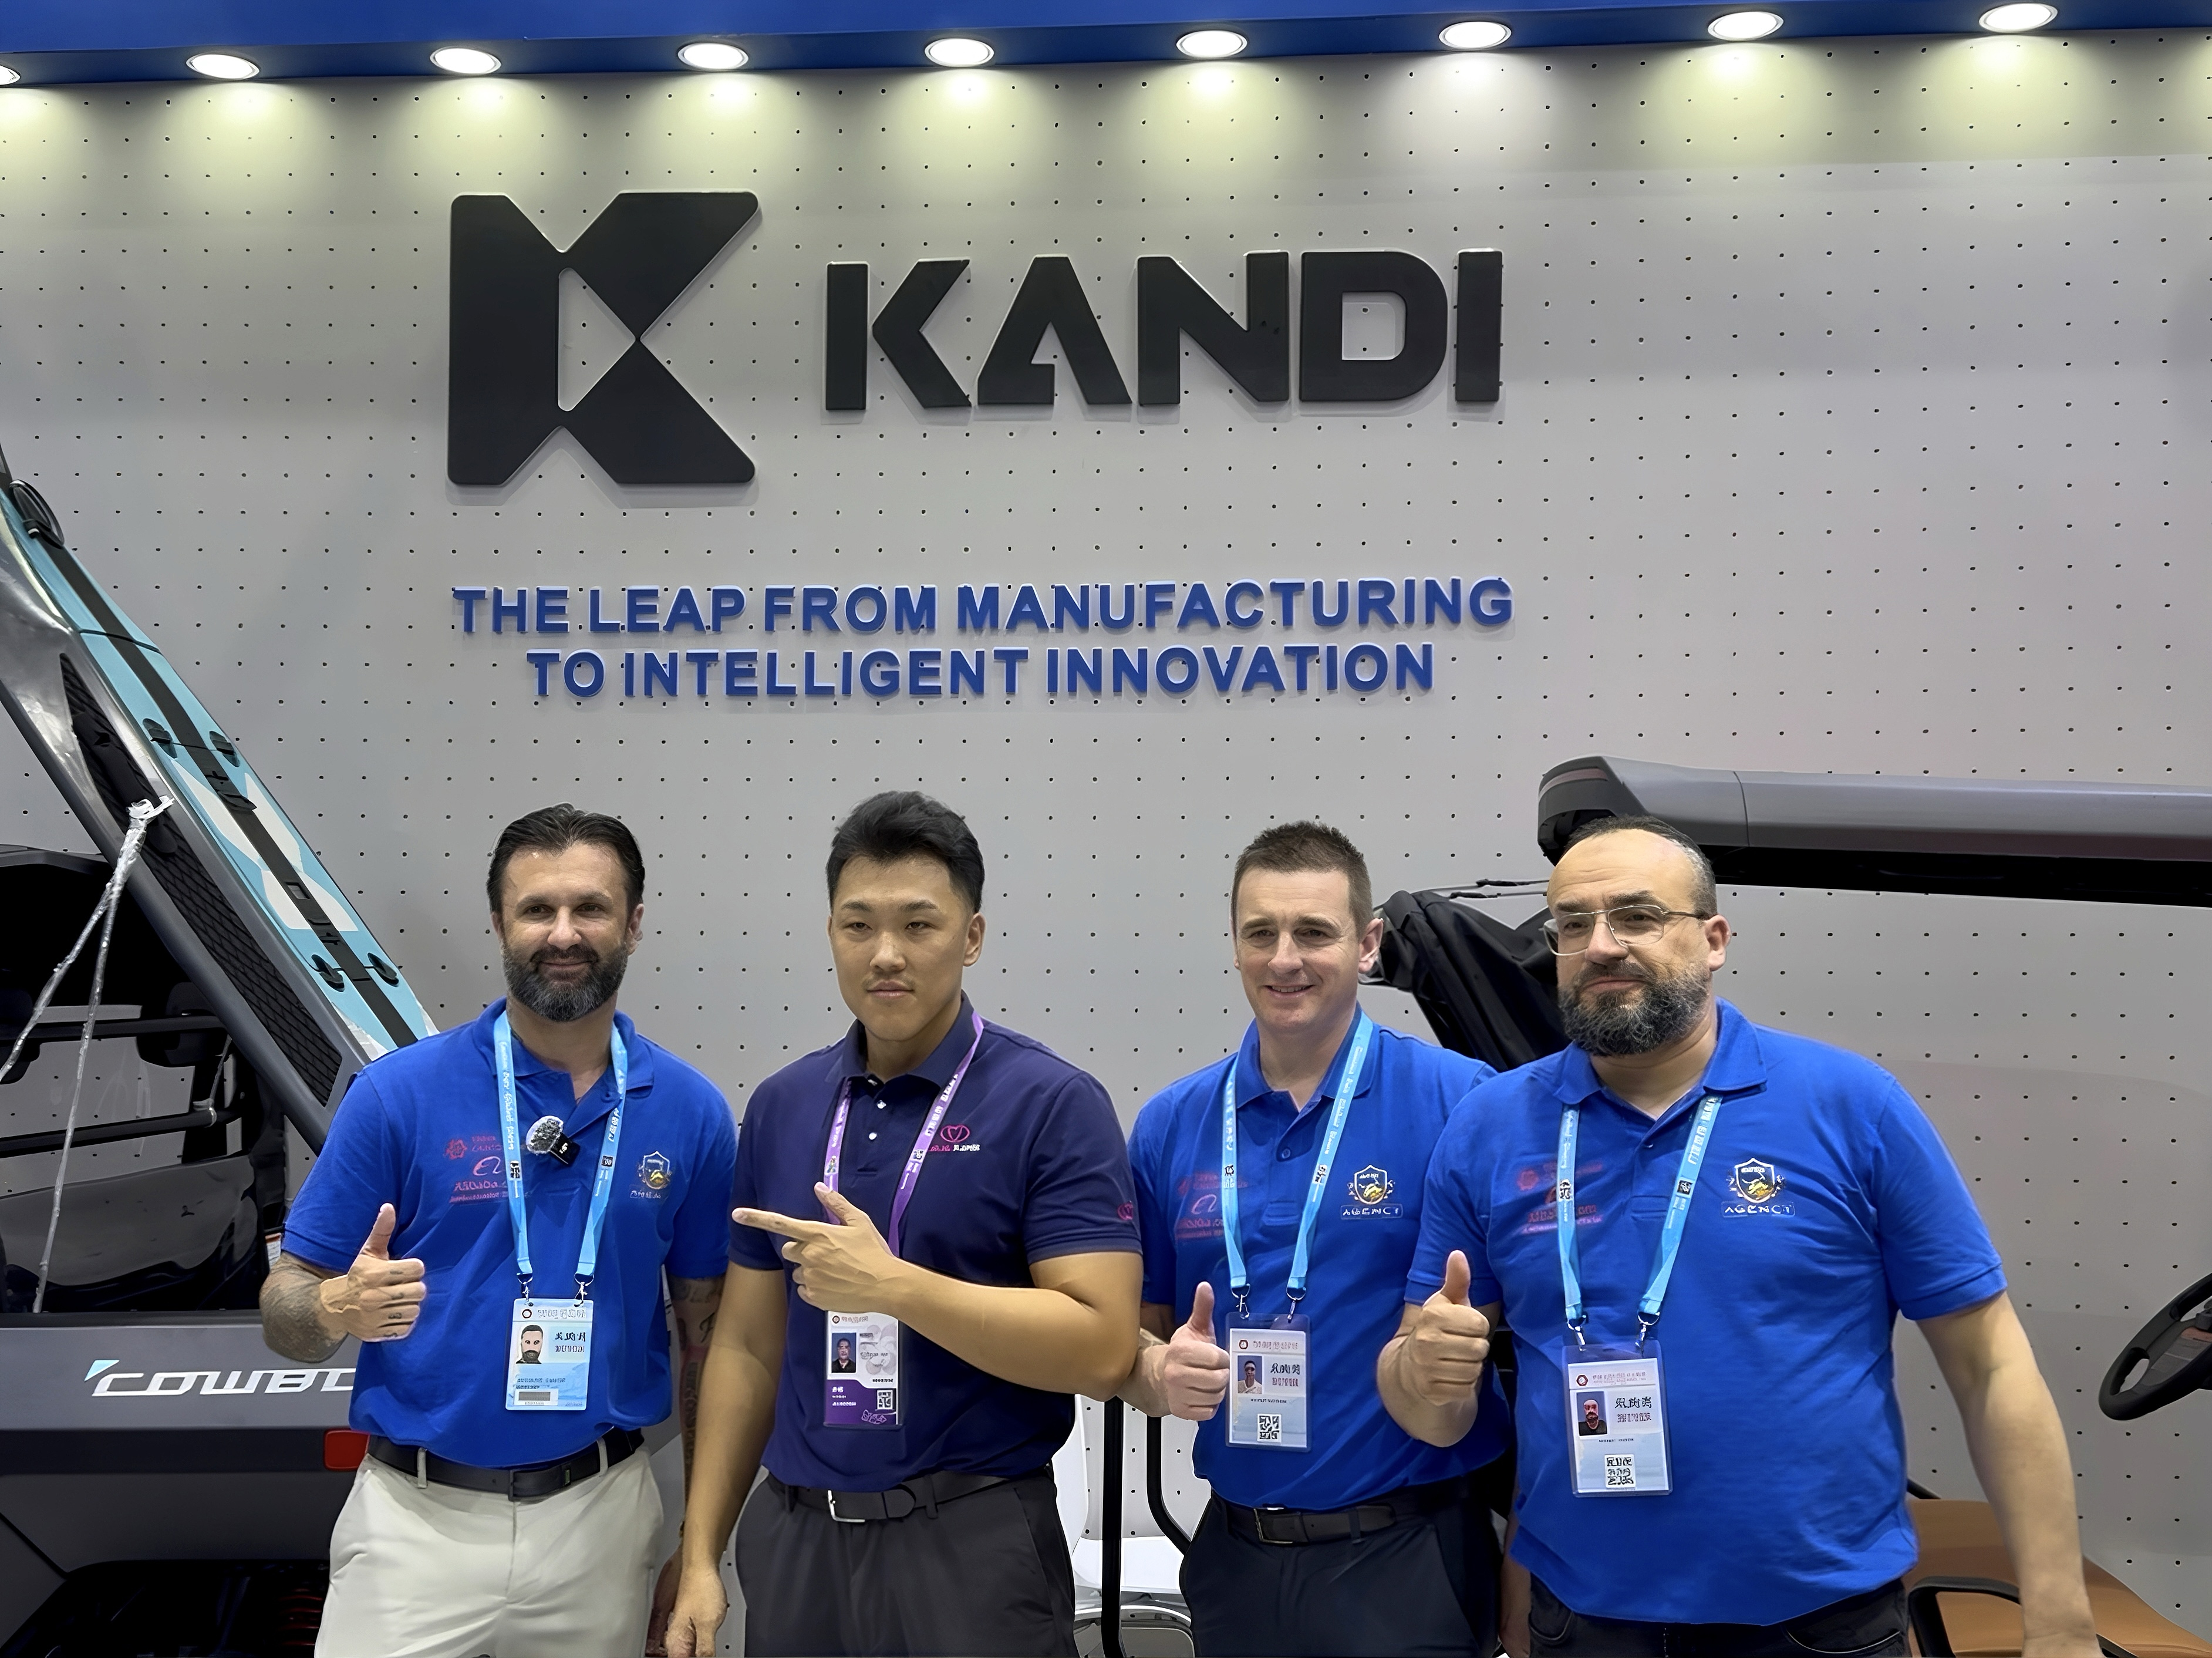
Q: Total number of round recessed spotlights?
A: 9